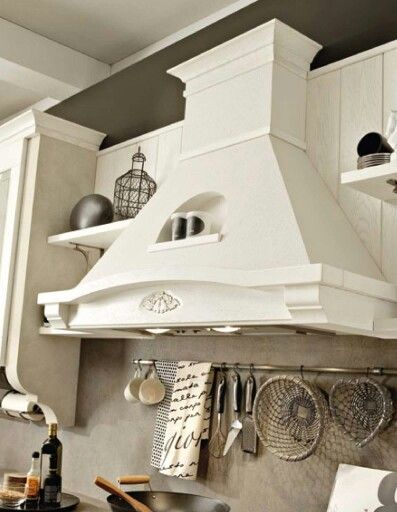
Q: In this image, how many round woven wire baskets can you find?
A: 2